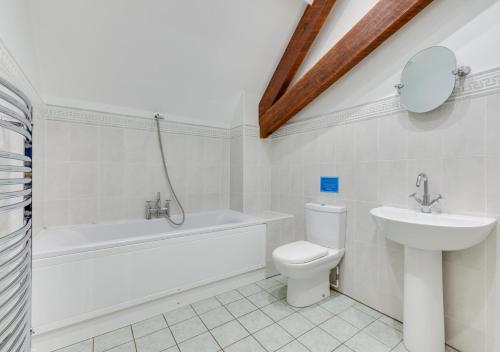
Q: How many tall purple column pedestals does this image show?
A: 0